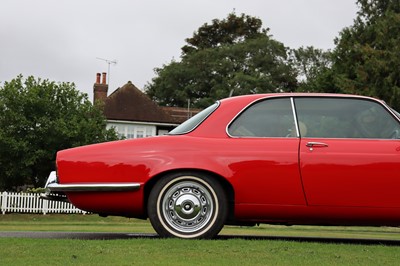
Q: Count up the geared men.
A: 0